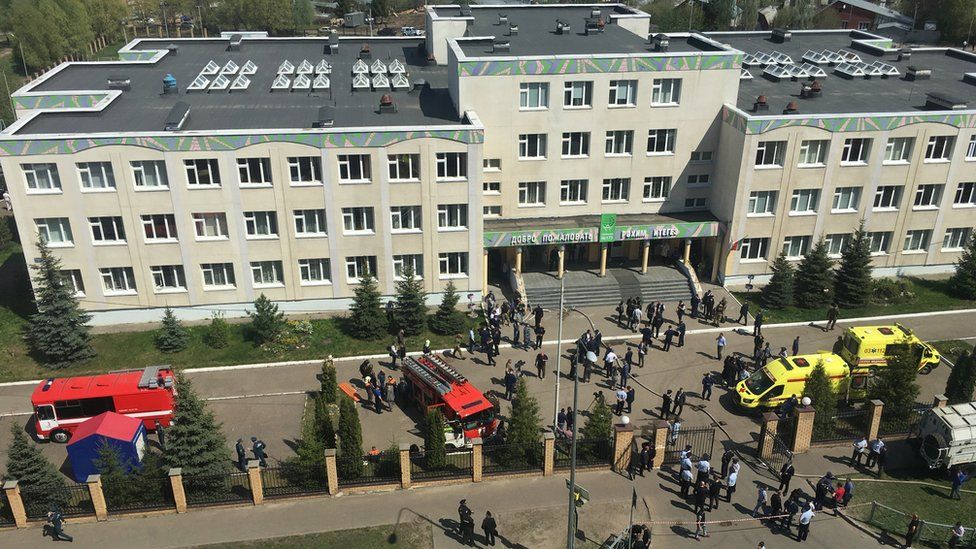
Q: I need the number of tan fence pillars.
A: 14